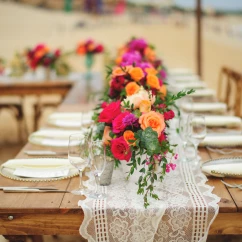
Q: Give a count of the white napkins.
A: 11